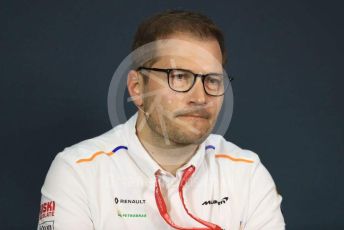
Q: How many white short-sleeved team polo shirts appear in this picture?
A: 1